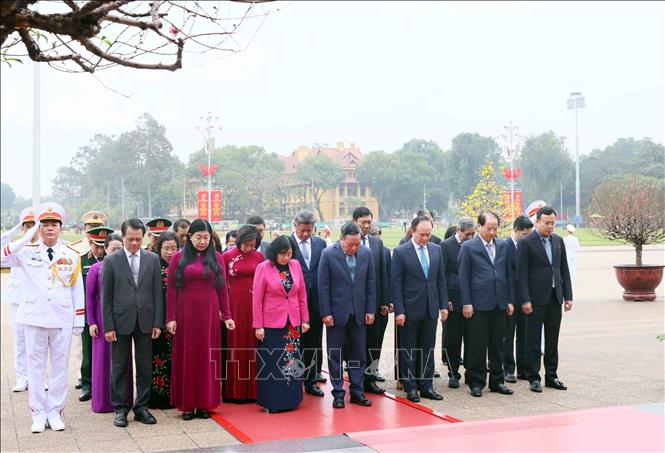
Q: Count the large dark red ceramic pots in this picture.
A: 1